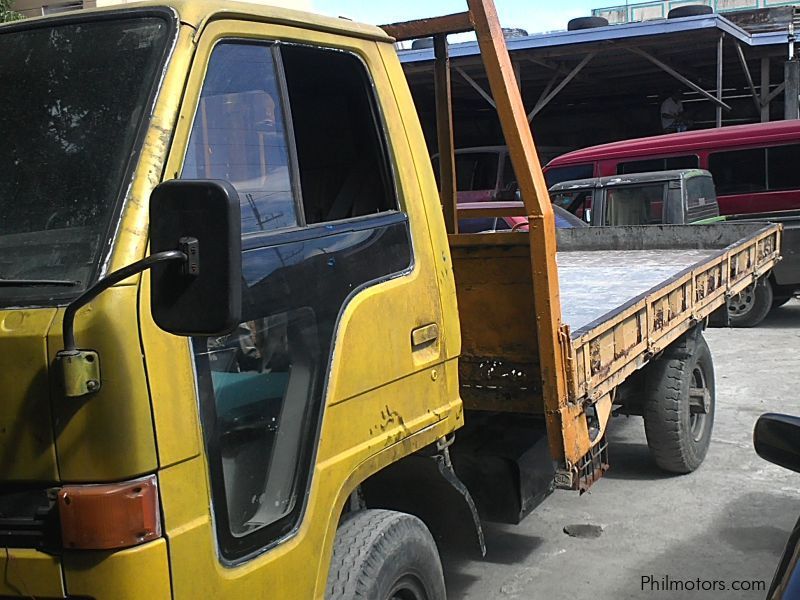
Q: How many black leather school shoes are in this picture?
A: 0